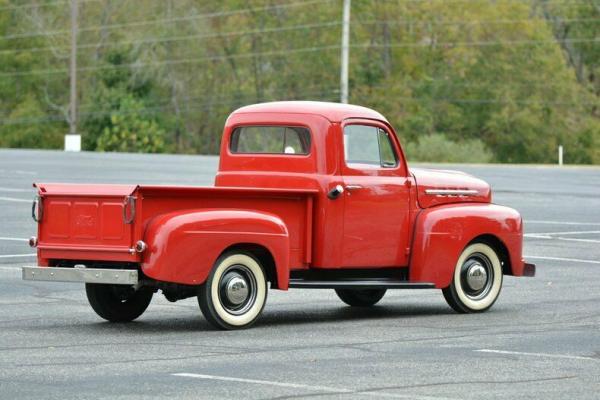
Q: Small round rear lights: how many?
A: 2